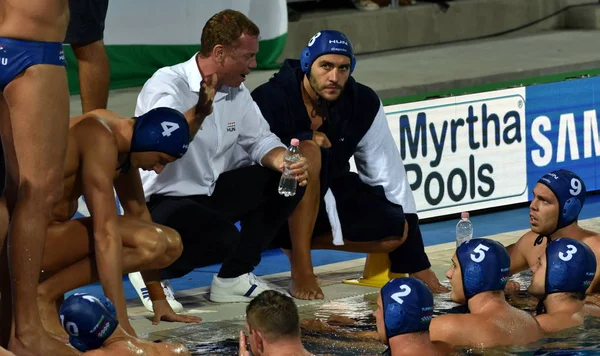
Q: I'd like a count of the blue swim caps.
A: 7